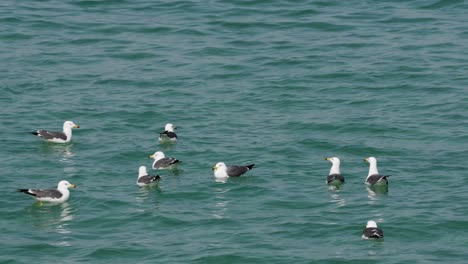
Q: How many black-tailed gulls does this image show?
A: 9